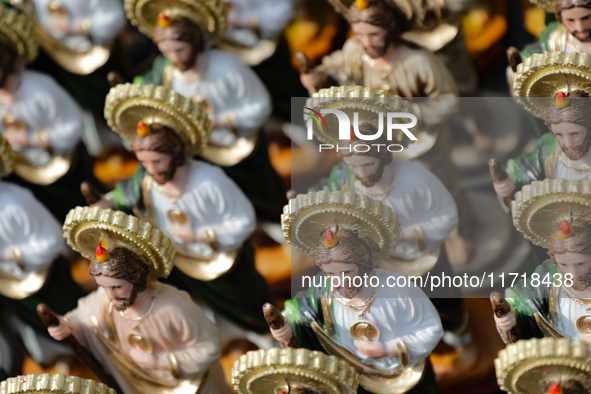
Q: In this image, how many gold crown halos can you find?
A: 14